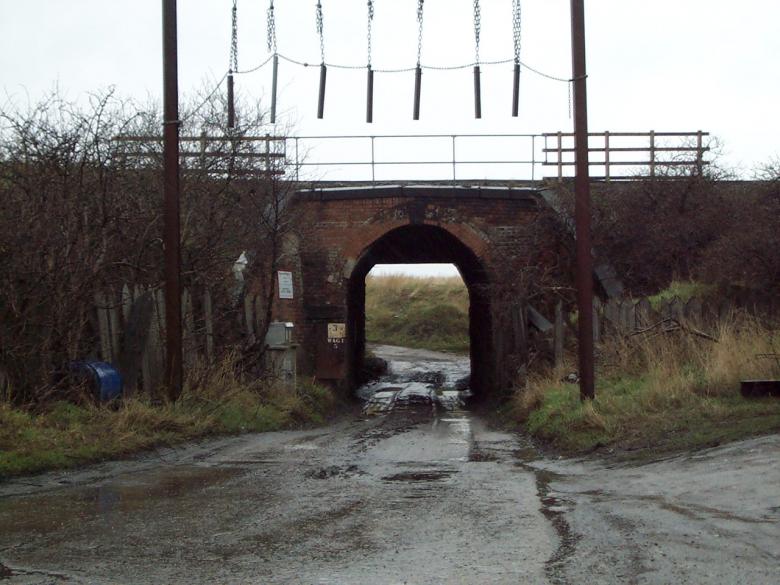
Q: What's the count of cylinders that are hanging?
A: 7